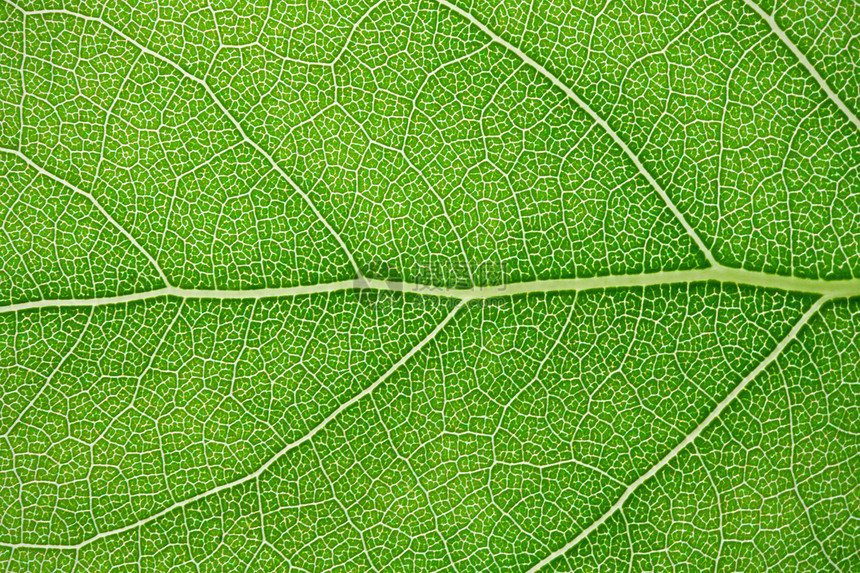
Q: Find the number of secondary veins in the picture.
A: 6